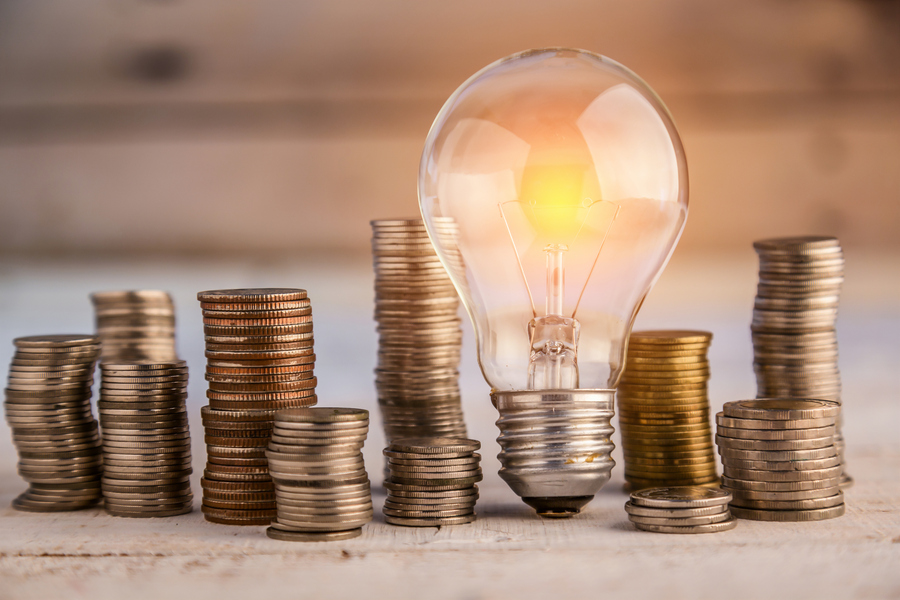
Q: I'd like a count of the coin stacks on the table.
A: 11